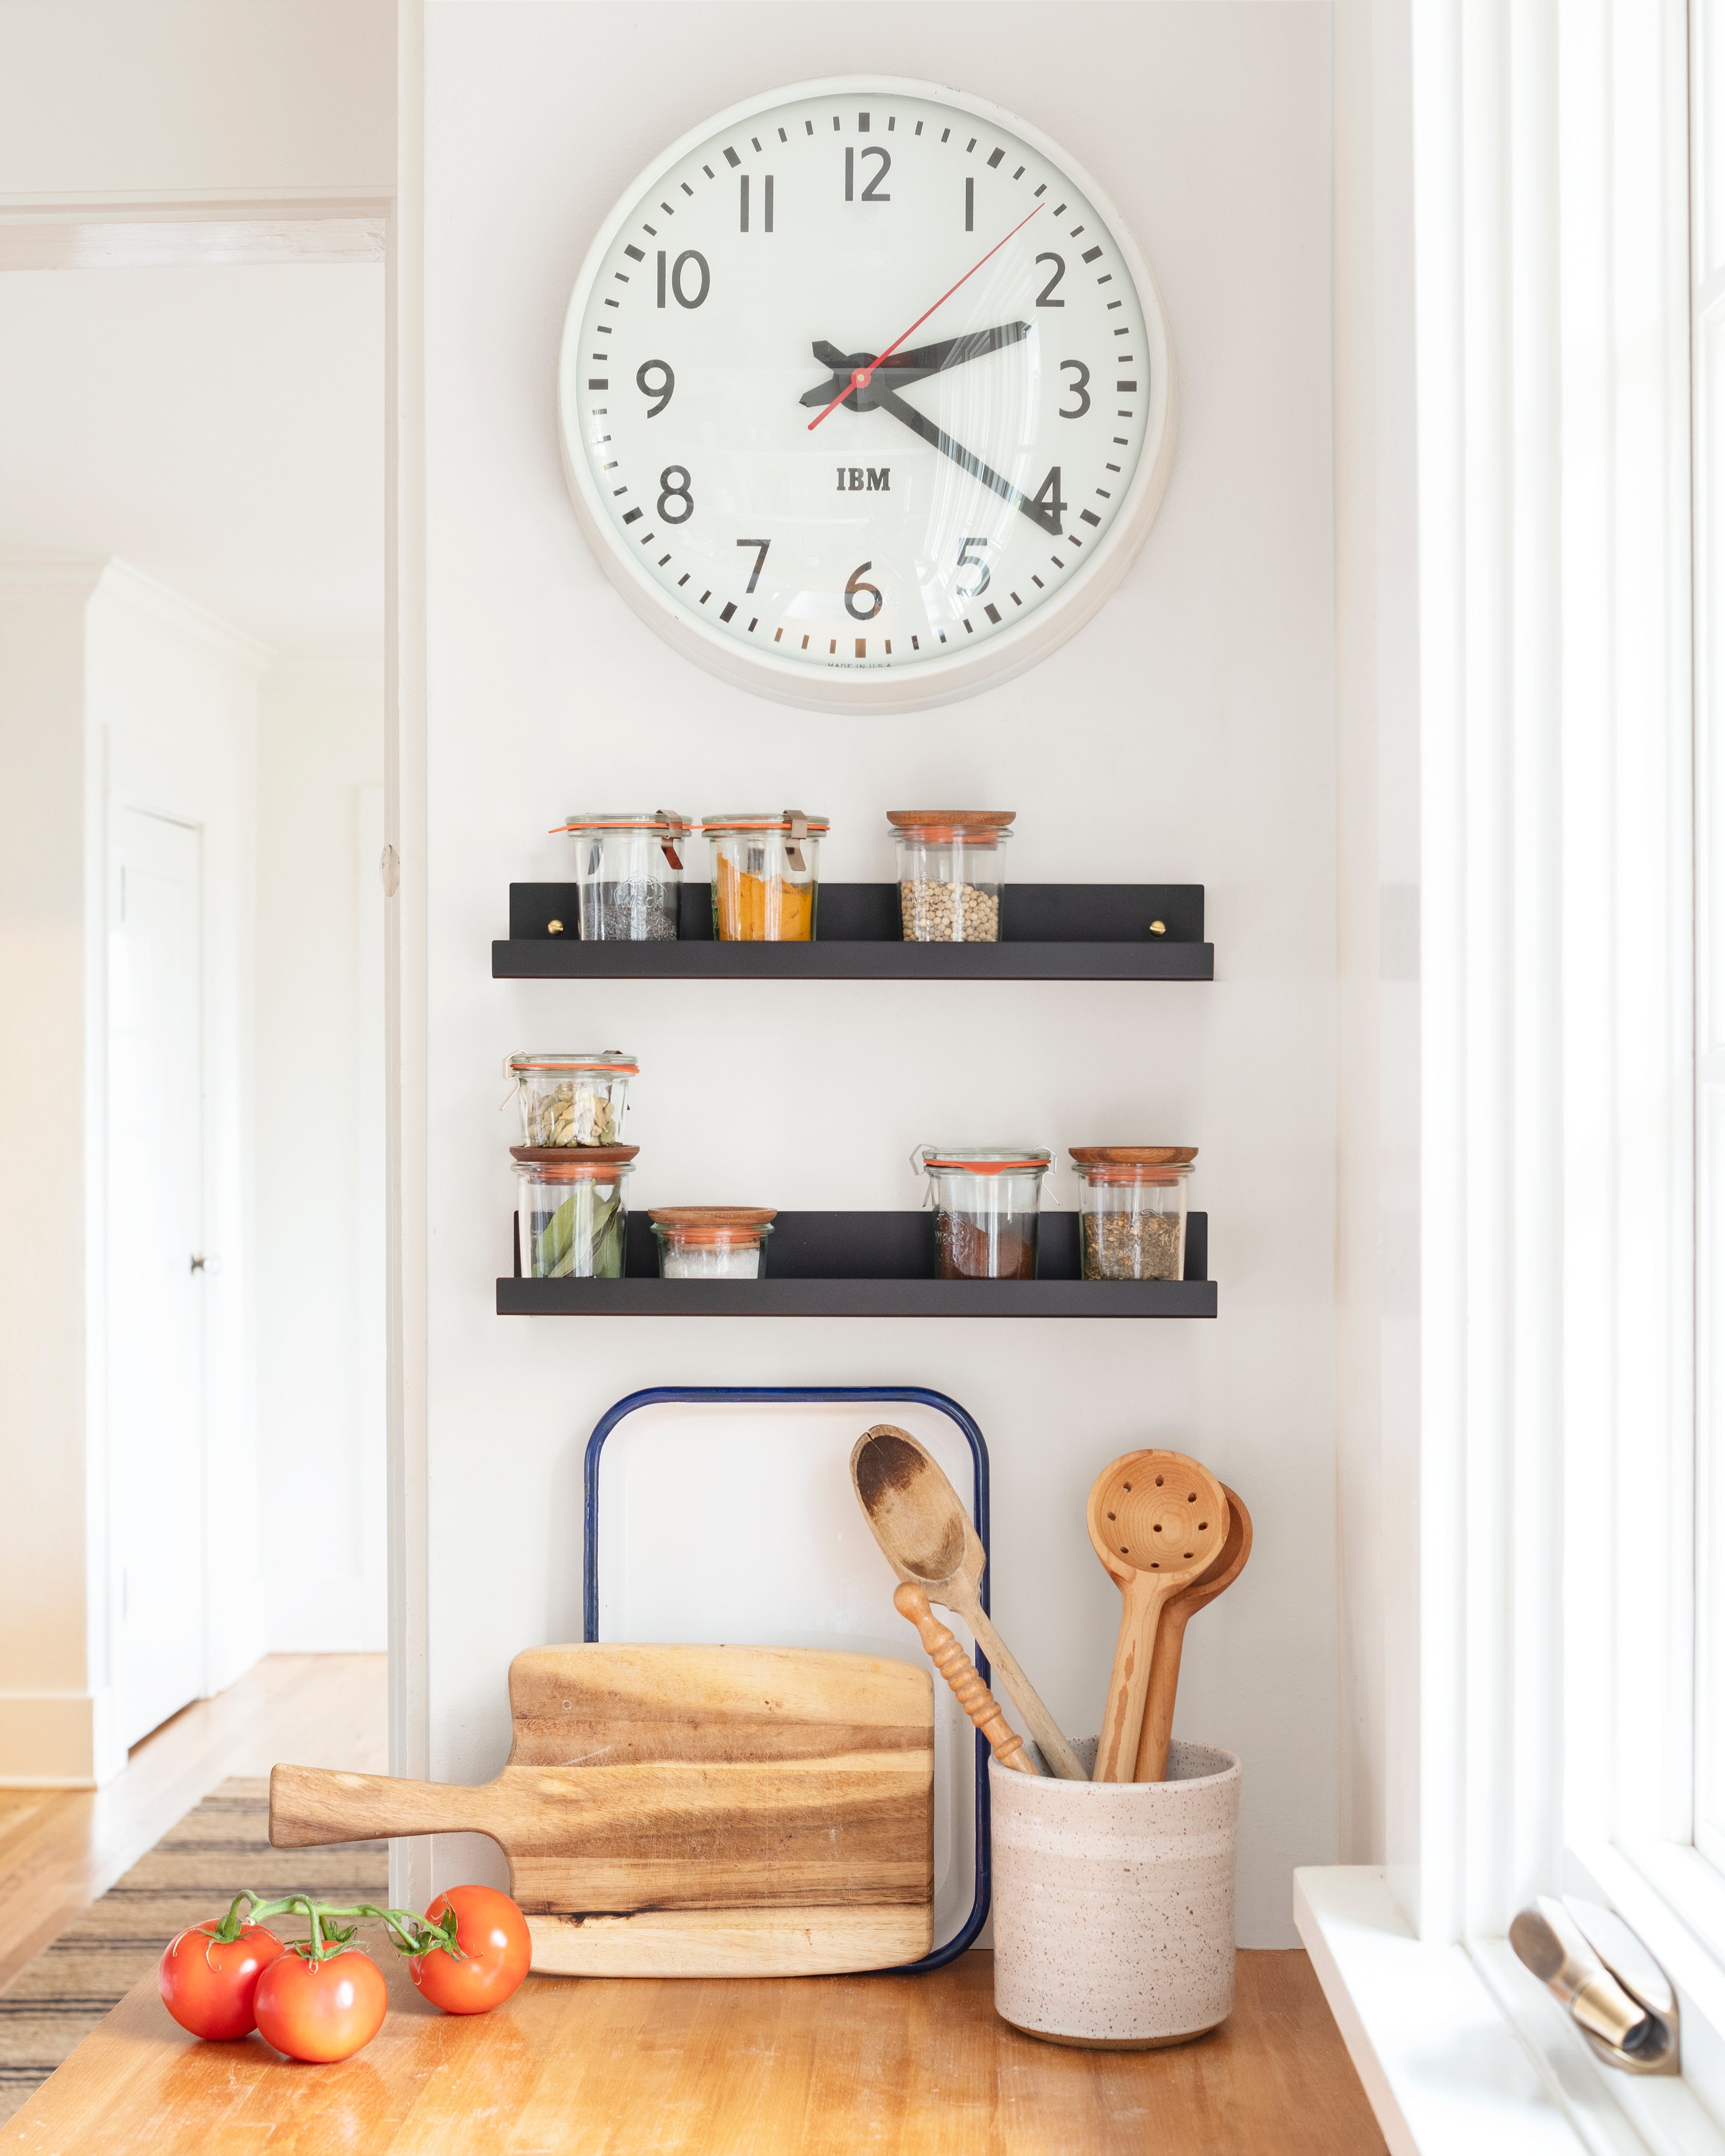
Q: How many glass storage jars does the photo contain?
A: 8